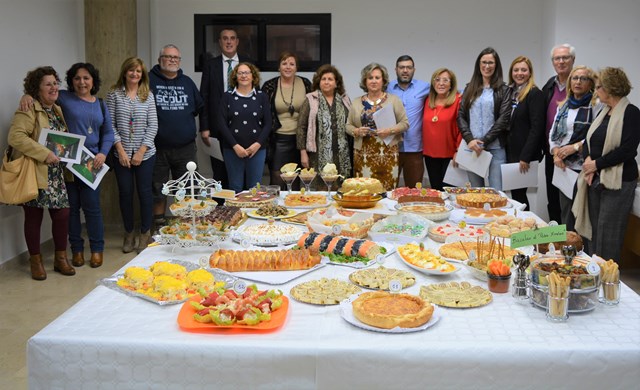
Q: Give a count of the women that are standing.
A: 12